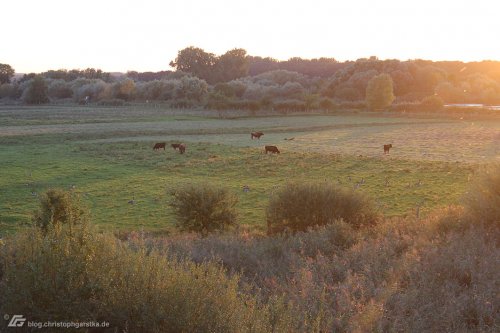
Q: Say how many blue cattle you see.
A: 0